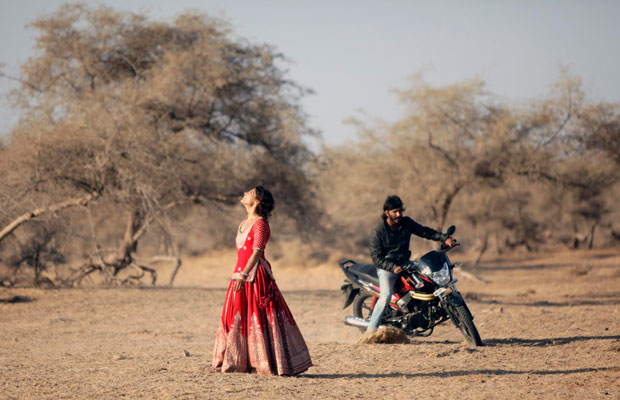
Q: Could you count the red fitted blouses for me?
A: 1